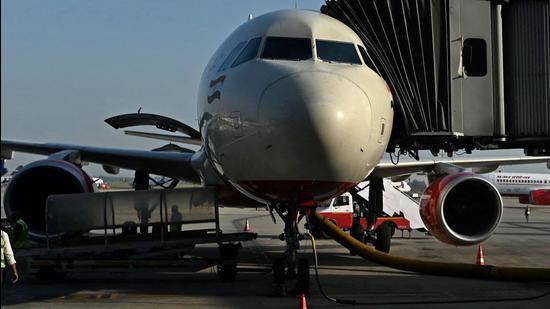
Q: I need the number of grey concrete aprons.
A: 1